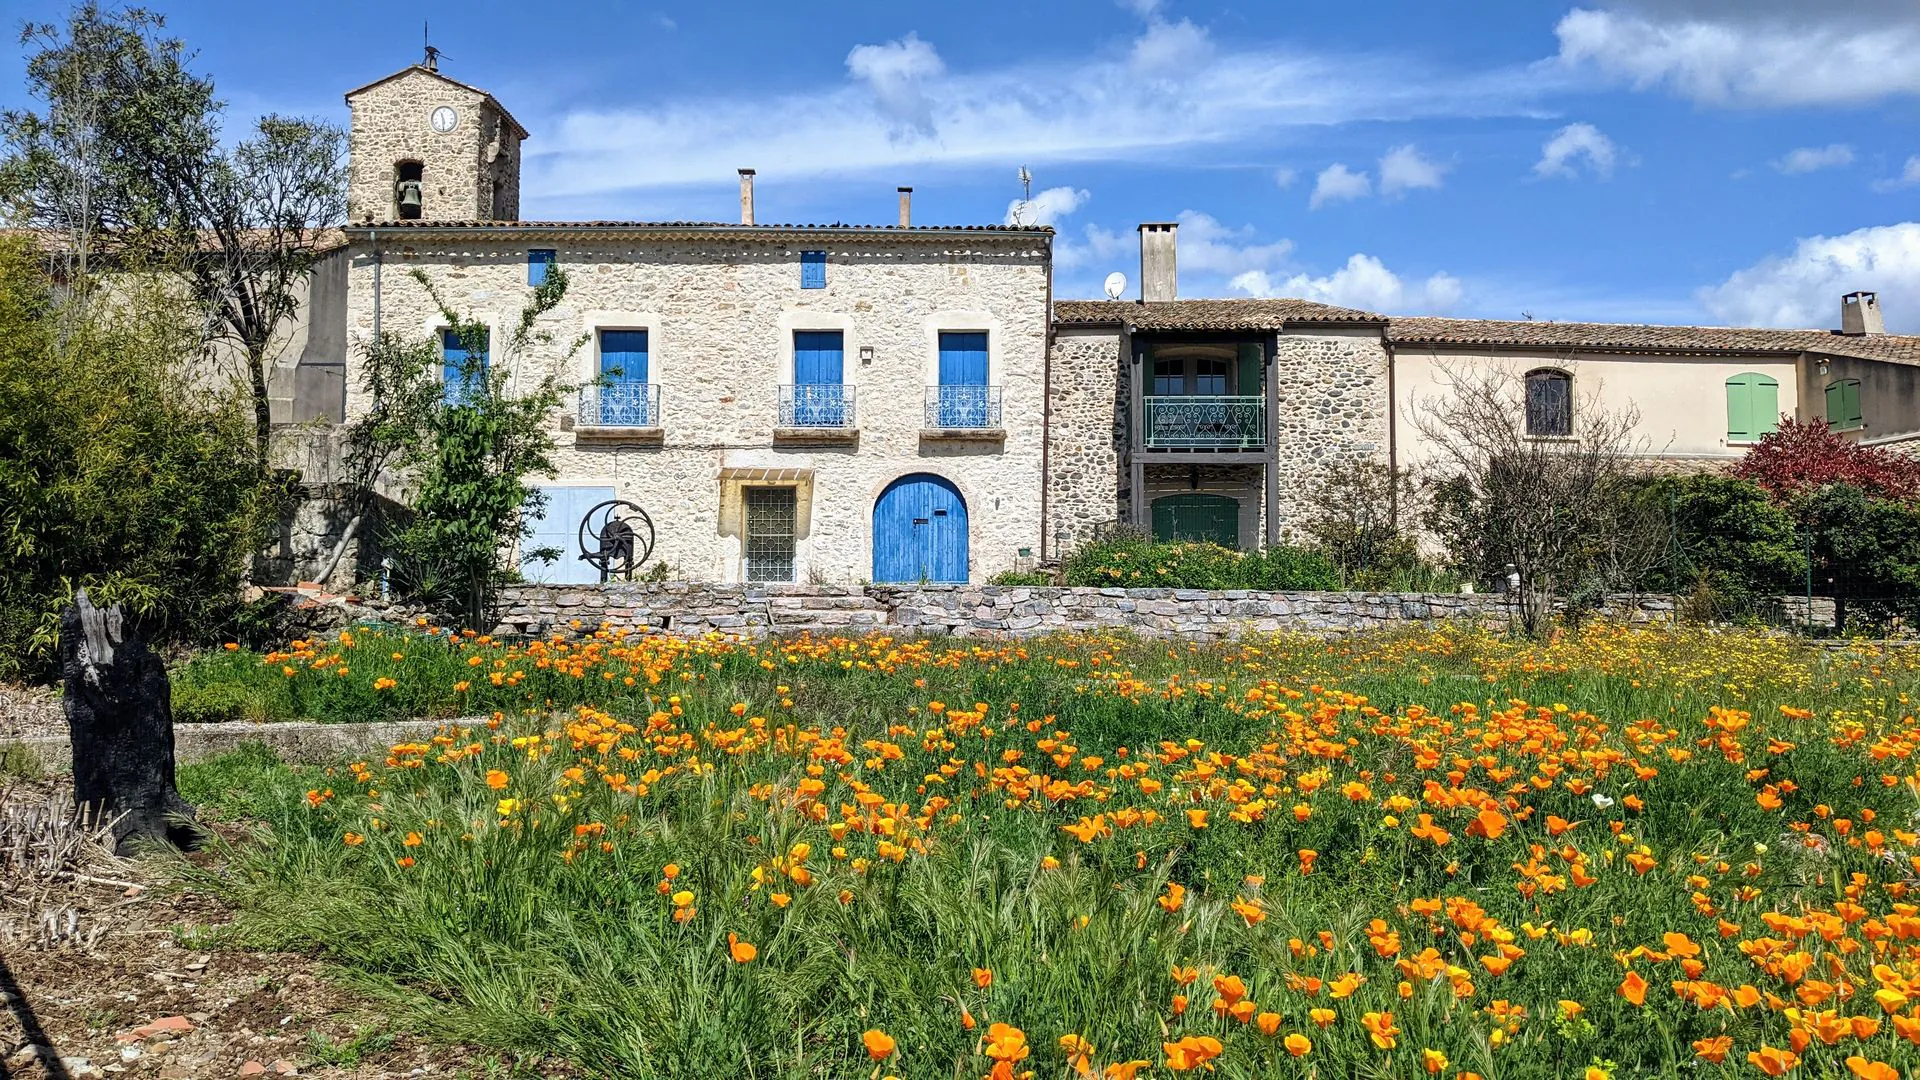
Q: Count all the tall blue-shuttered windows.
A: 4